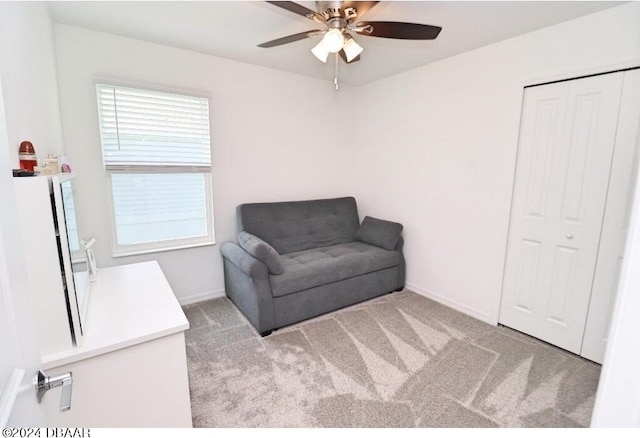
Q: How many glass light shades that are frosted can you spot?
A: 3